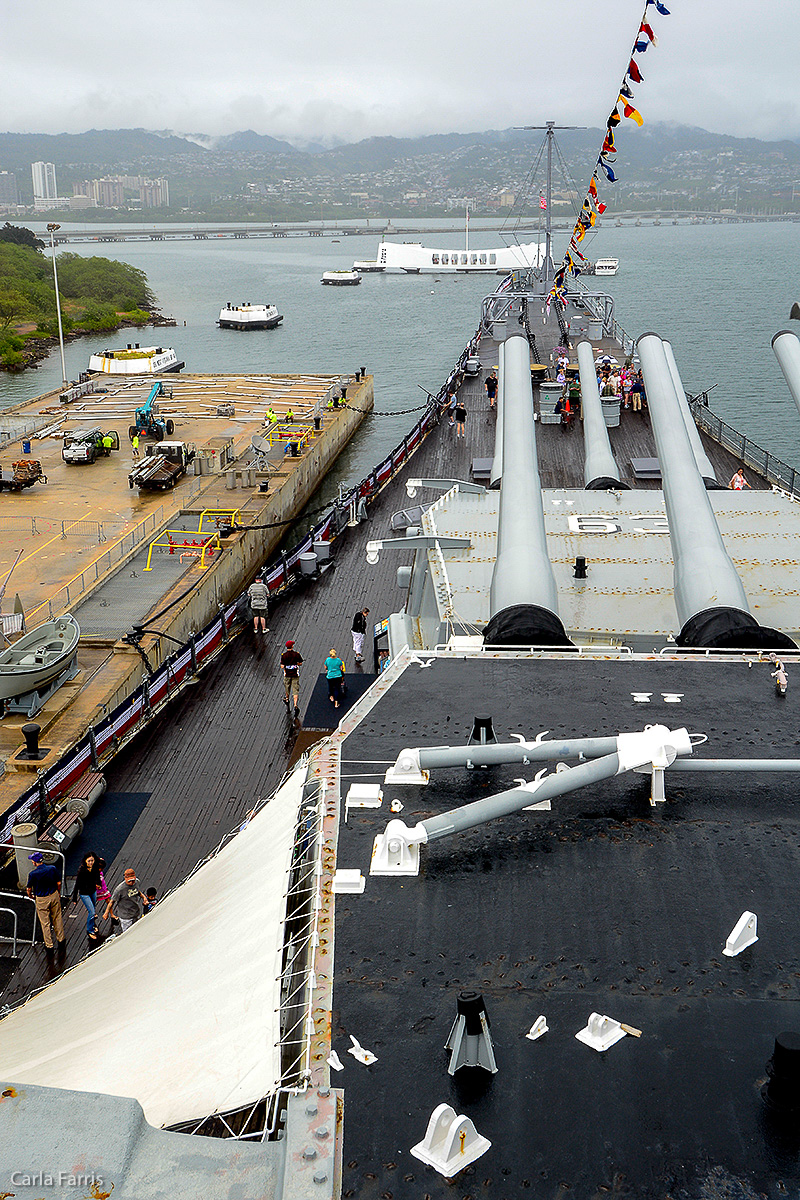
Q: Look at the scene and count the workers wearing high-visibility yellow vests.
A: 7